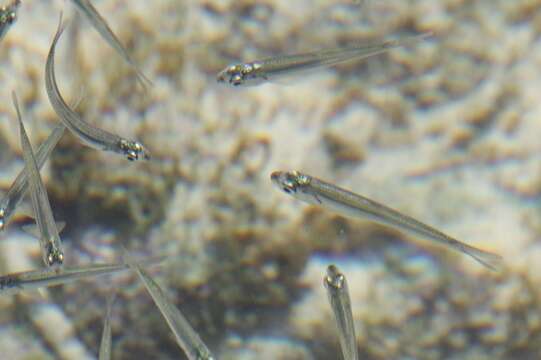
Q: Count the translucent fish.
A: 11